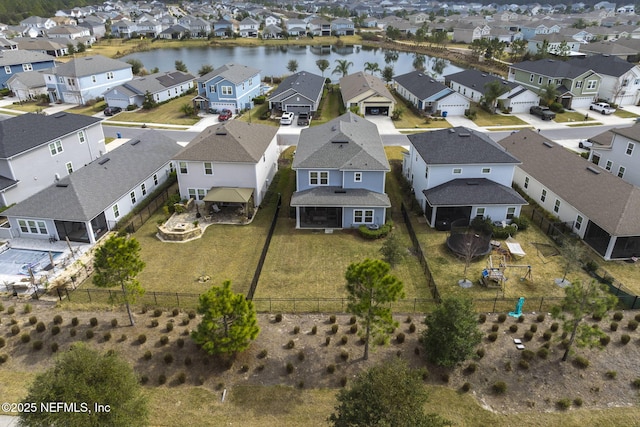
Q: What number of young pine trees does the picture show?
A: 4